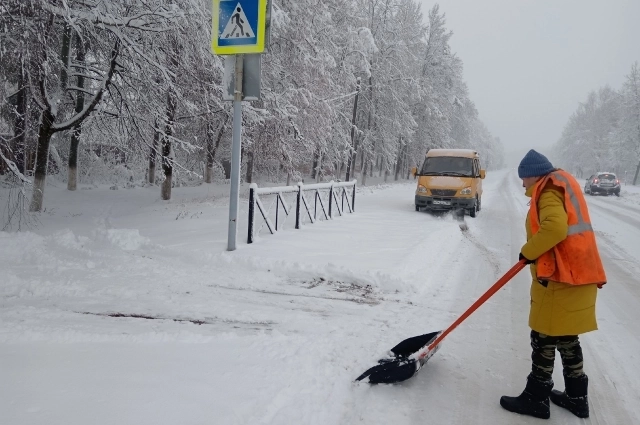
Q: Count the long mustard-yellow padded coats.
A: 1